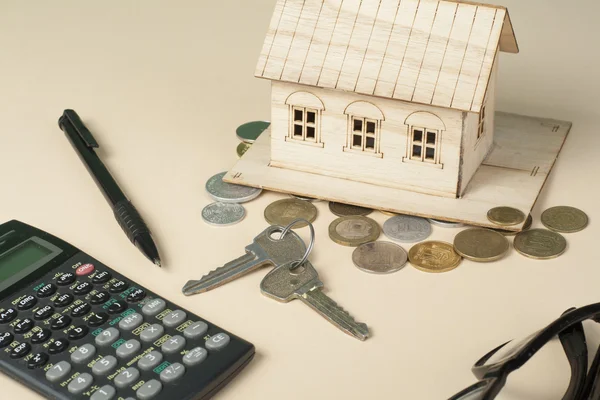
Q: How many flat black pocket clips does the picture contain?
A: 1